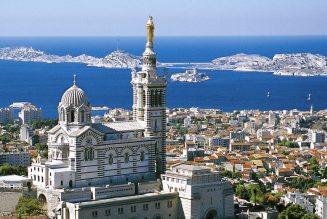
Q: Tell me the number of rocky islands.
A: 3